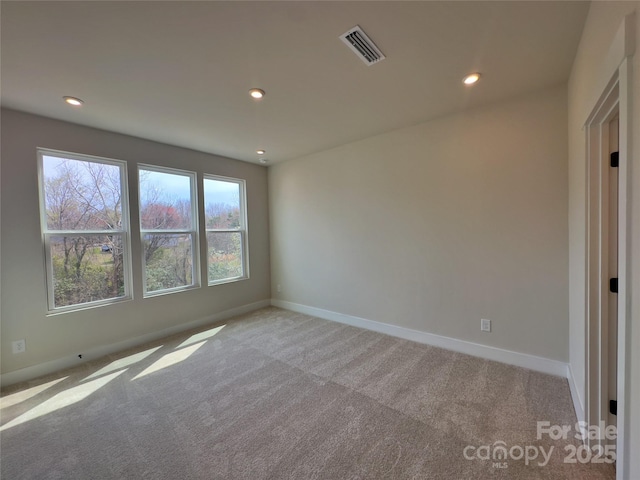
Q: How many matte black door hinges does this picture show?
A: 3